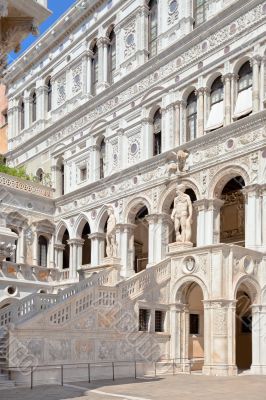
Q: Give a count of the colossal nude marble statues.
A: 2